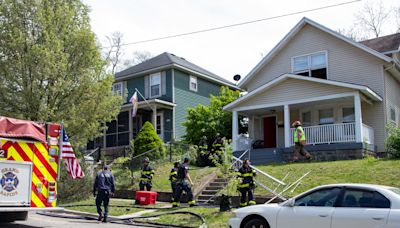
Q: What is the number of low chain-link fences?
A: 1